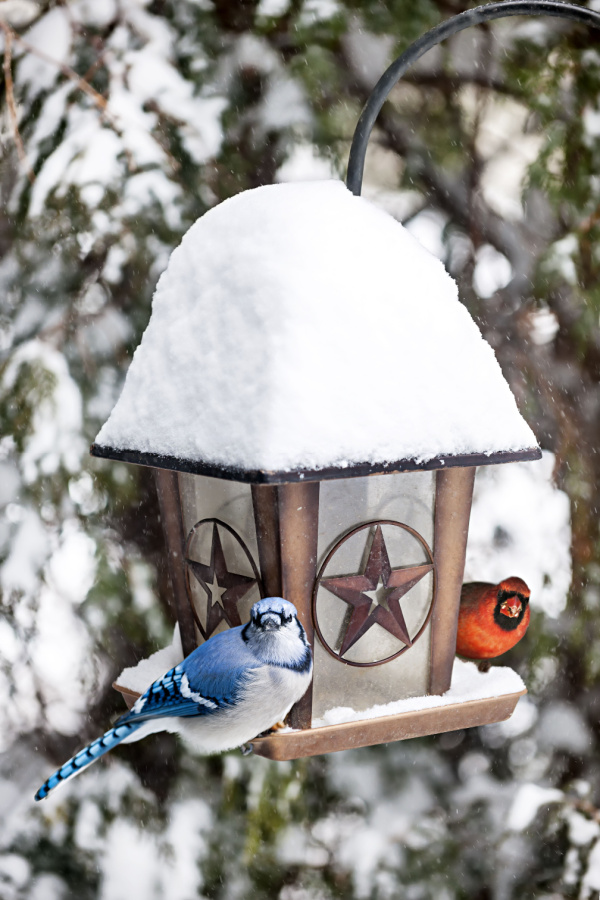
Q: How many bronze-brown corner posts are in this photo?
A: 3